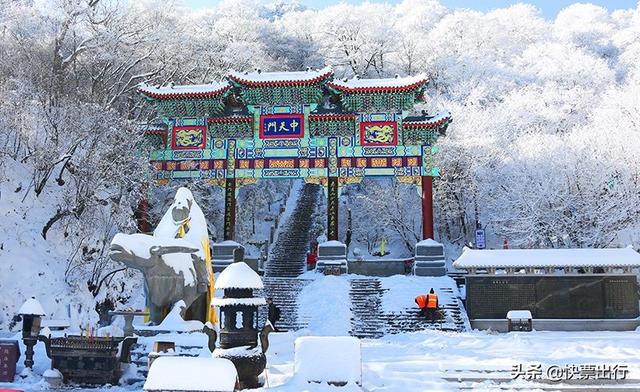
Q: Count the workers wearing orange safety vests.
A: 2